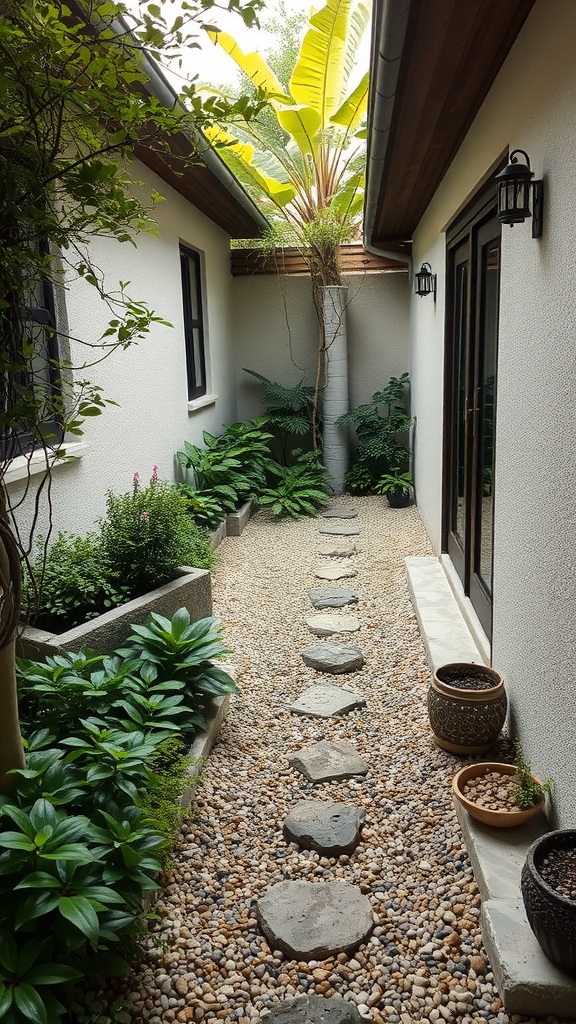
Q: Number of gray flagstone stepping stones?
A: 12